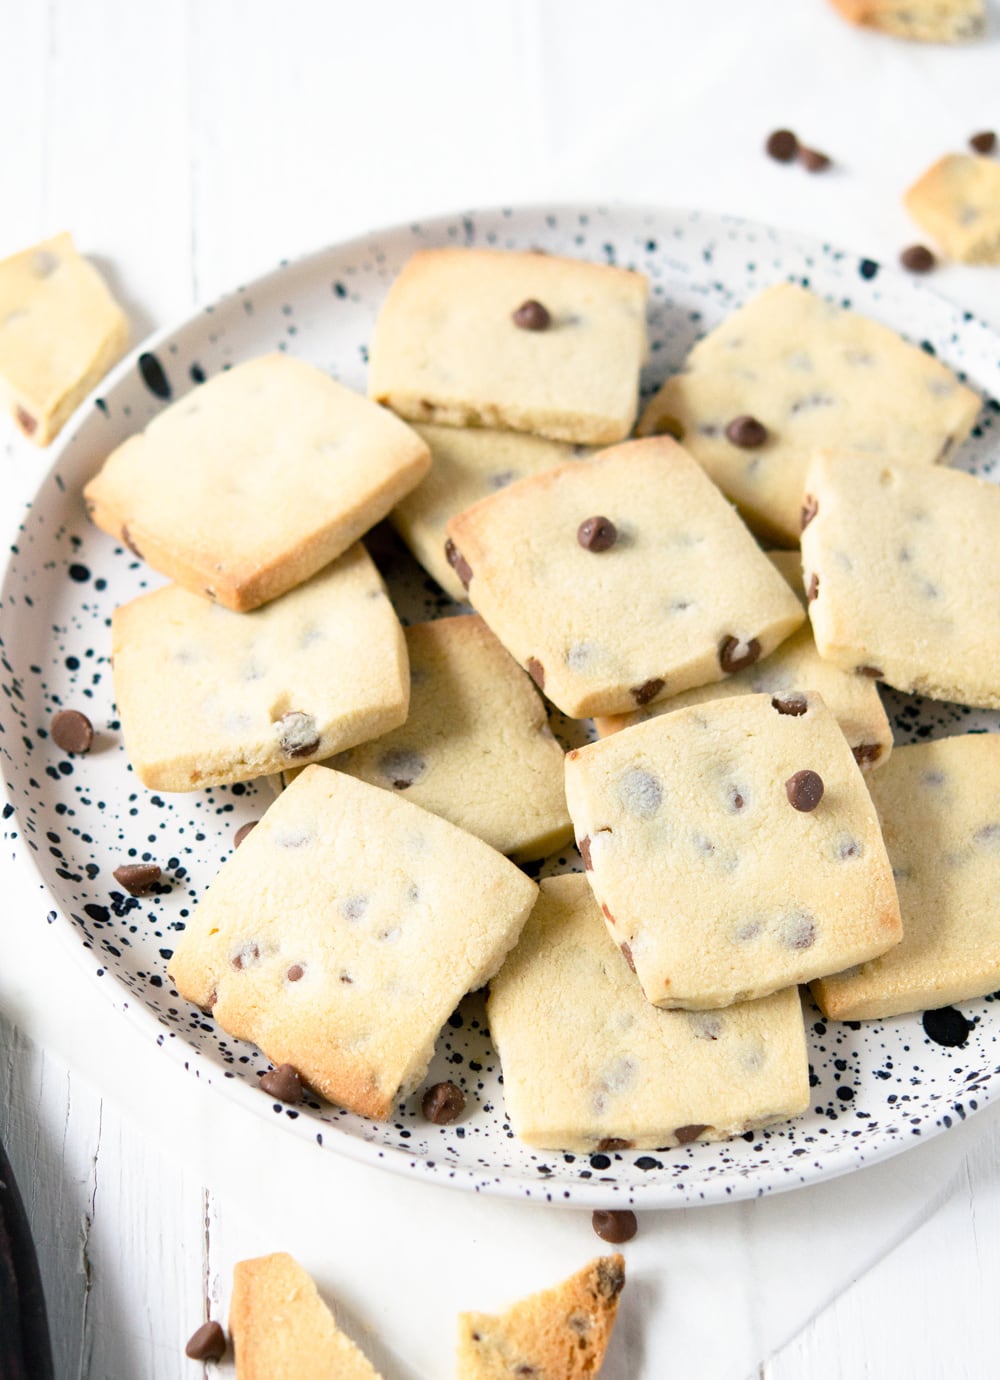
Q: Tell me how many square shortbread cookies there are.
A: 13